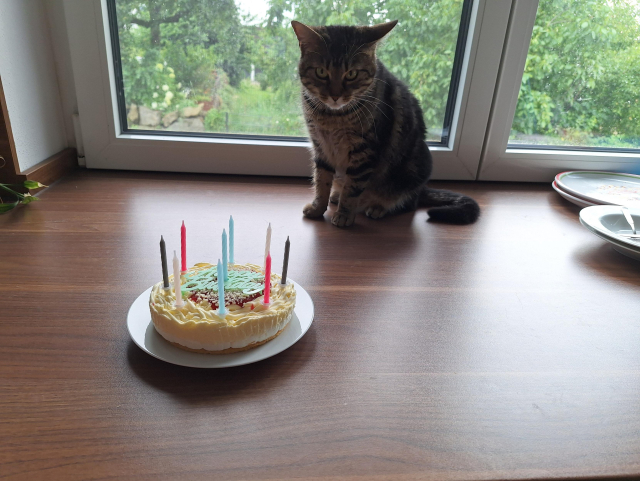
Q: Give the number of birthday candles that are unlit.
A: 9